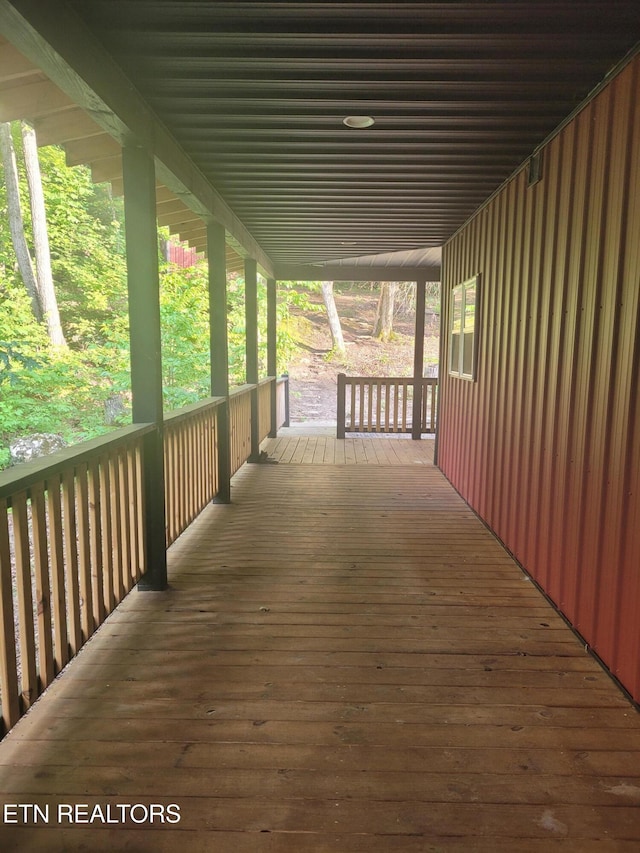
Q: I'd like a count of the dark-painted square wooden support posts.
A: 5